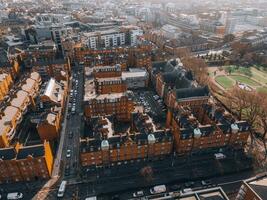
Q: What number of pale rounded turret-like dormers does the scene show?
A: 4